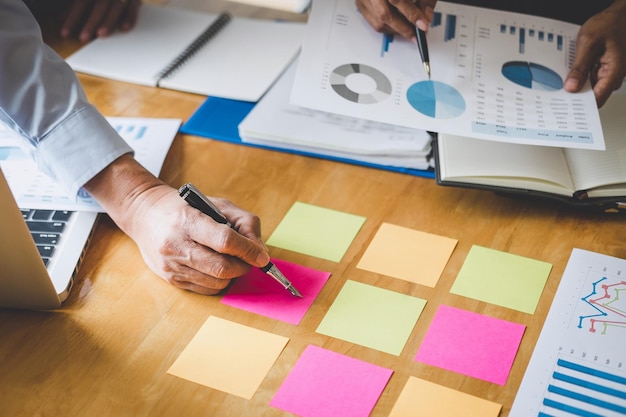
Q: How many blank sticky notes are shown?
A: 9